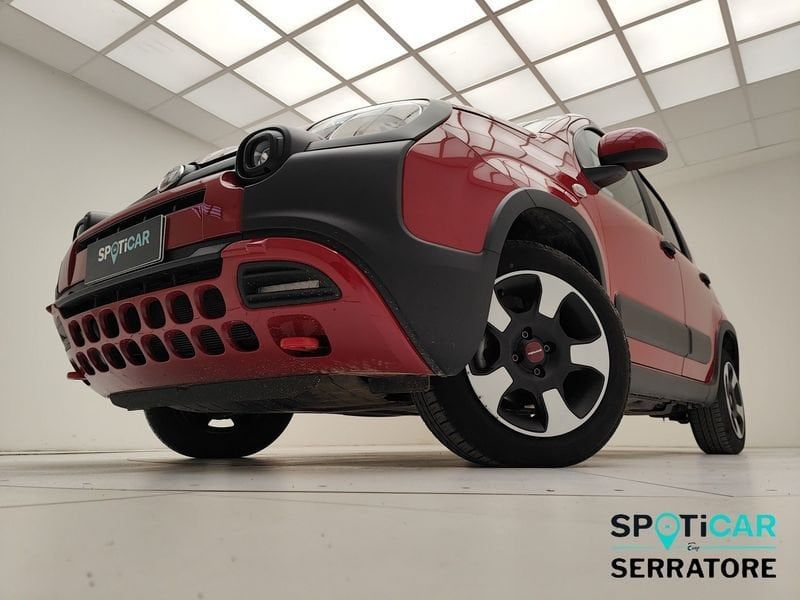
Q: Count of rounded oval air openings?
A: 15